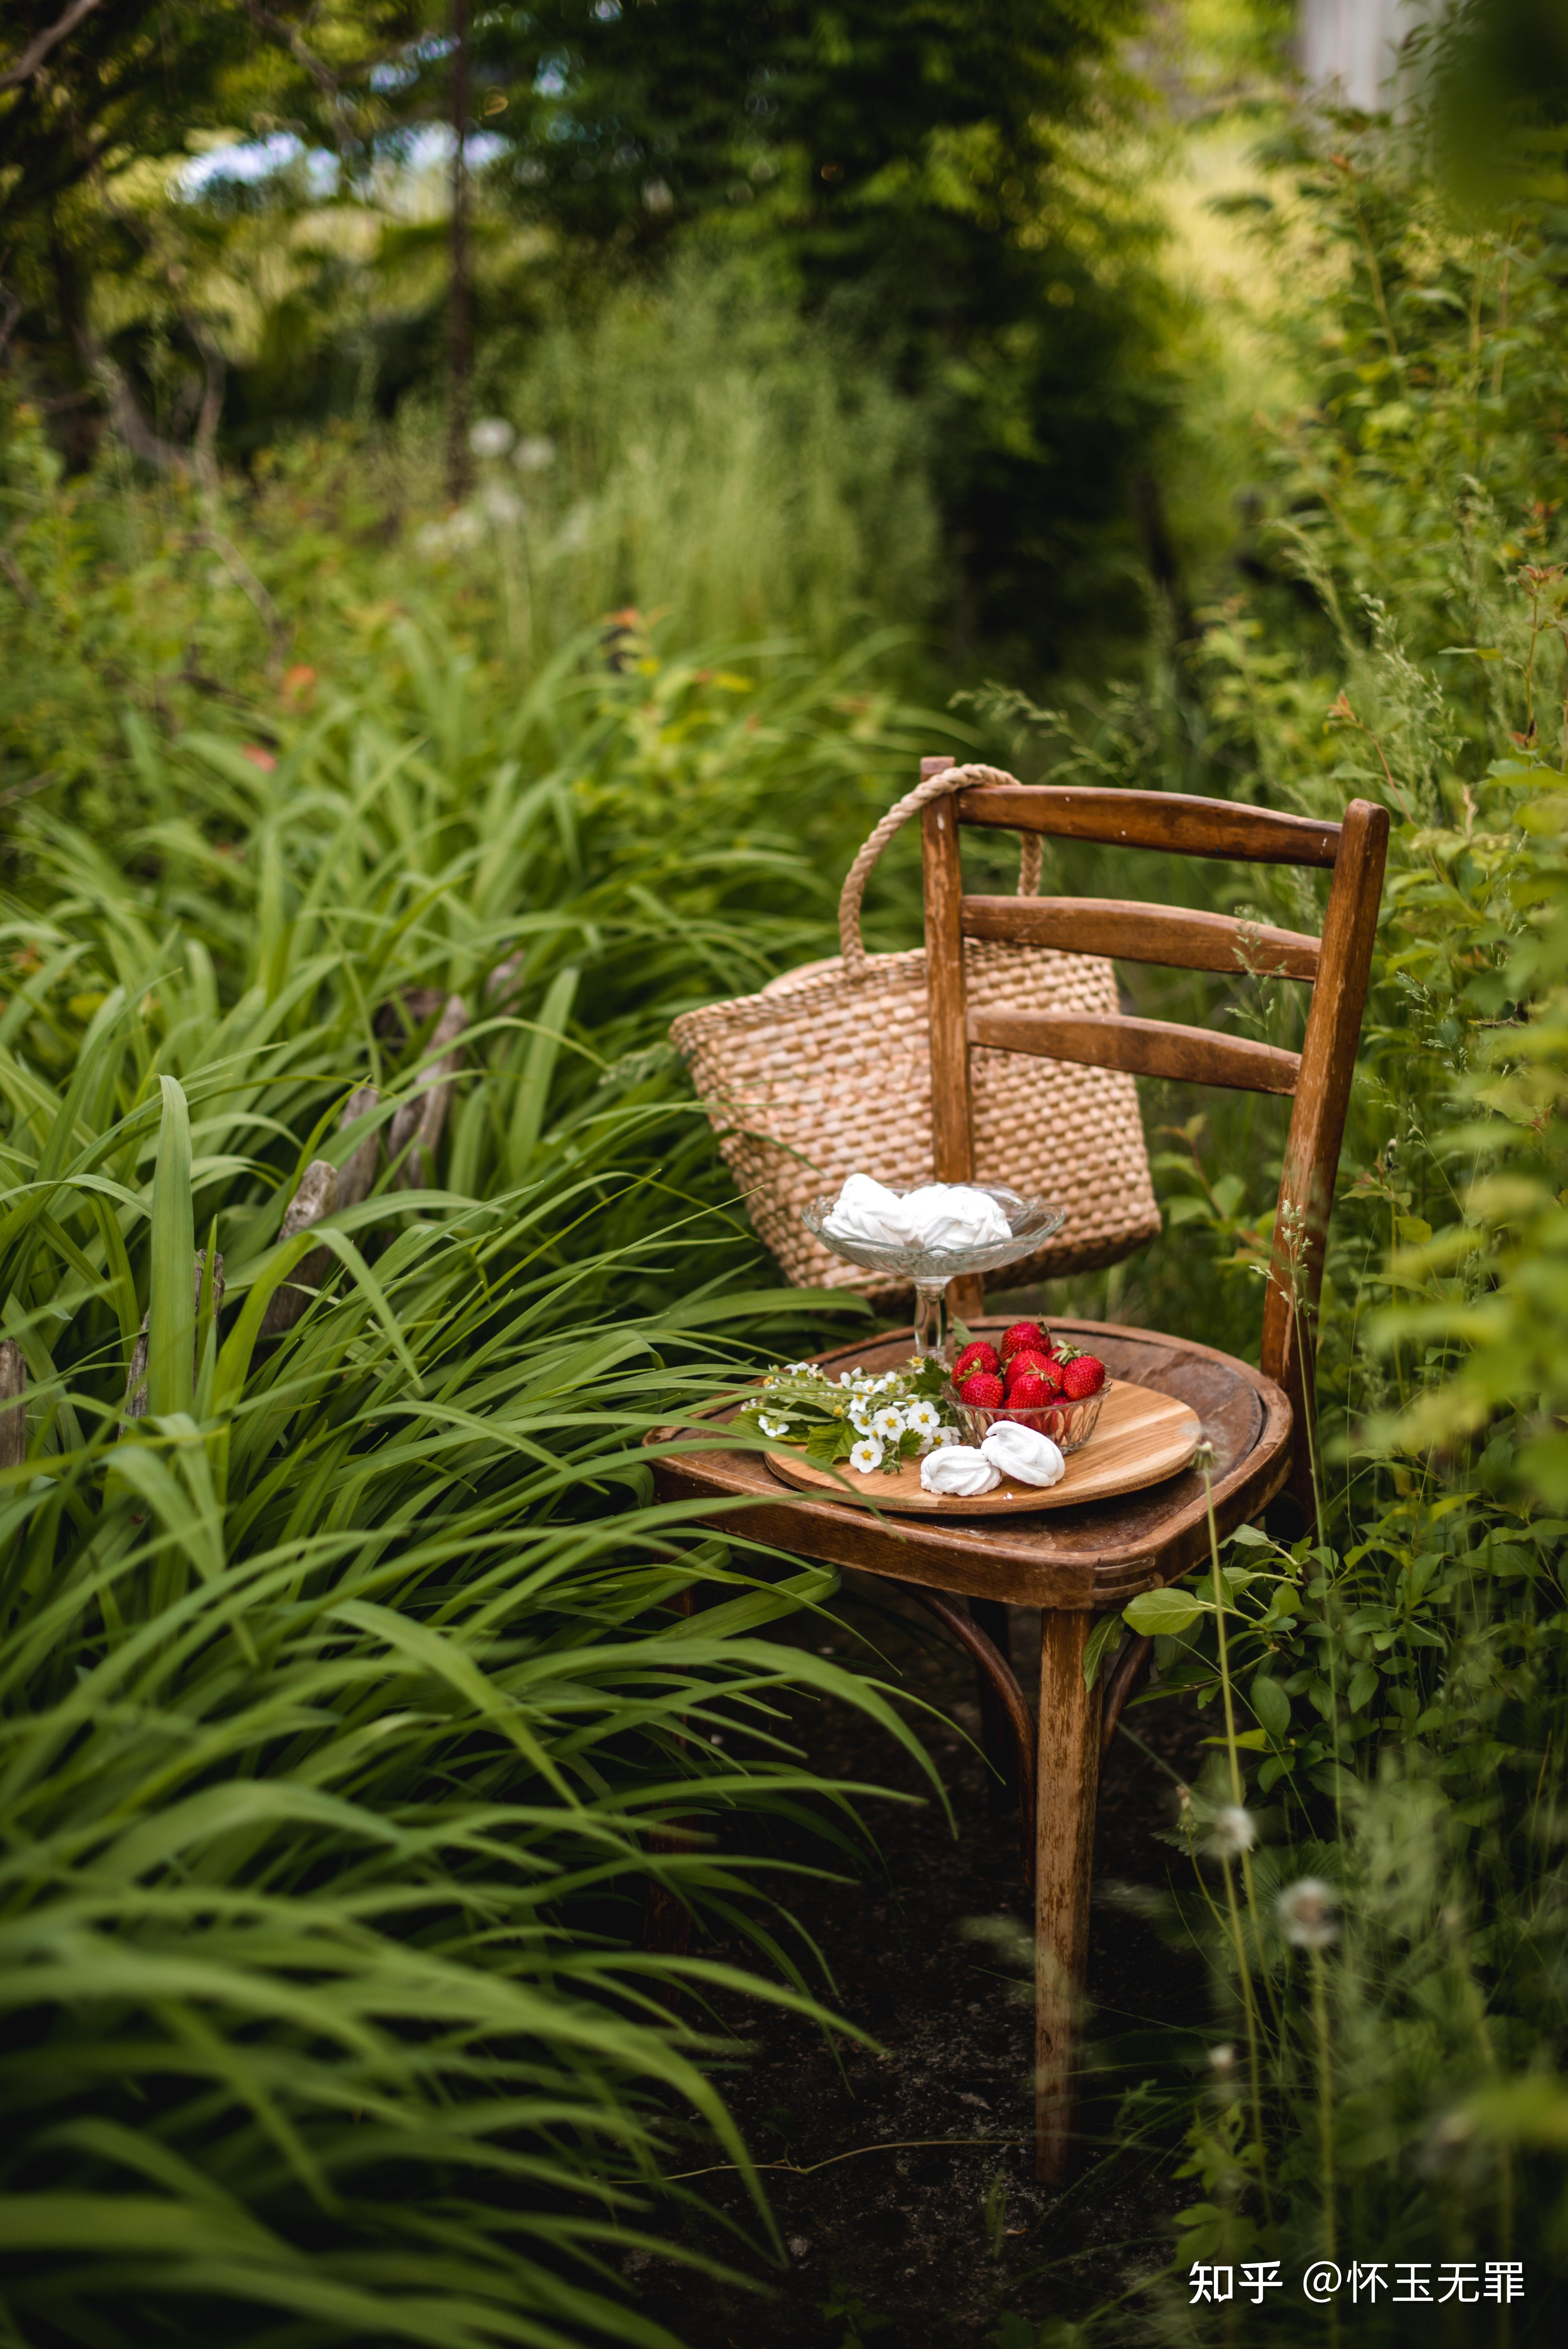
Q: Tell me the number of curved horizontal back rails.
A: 3